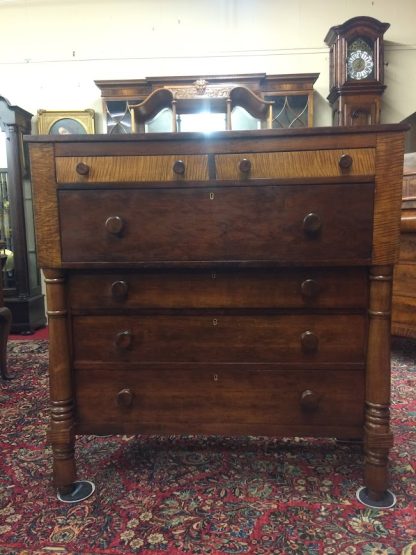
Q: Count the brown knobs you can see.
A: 12